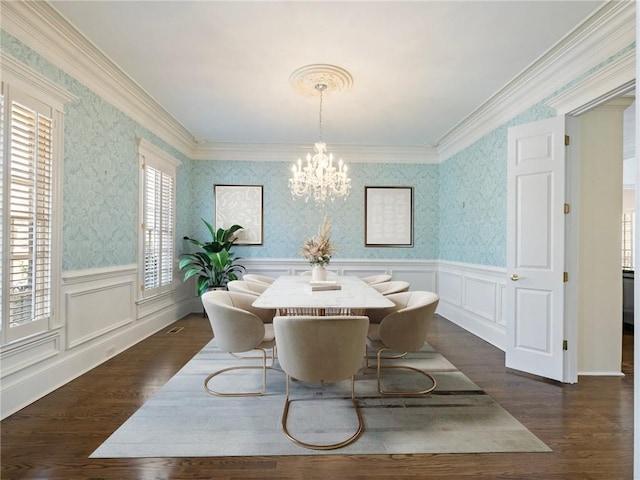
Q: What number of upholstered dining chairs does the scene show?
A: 8